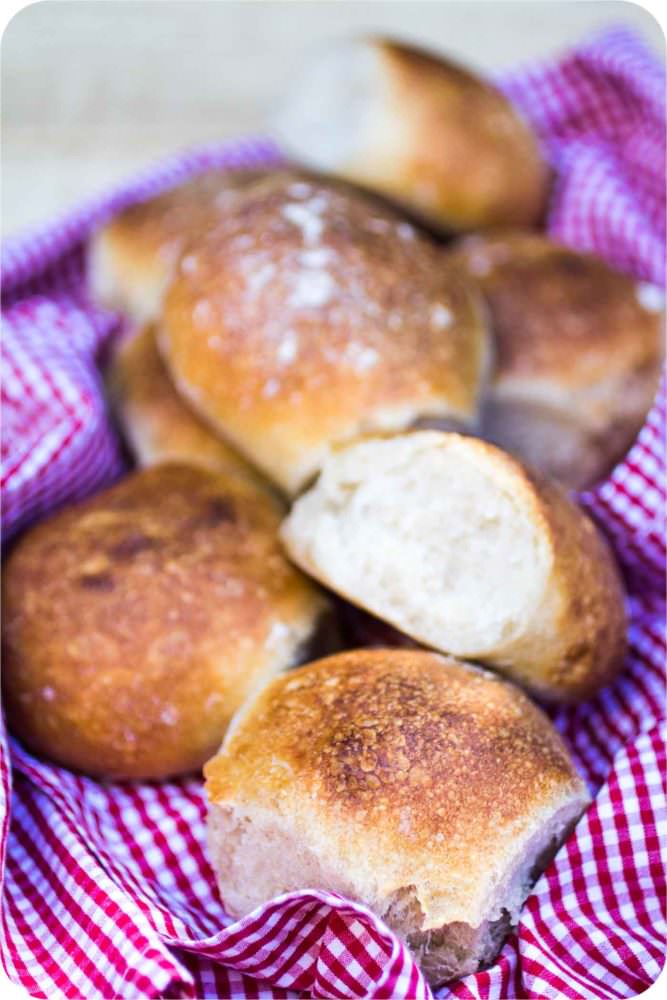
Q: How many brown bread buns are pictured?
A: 8